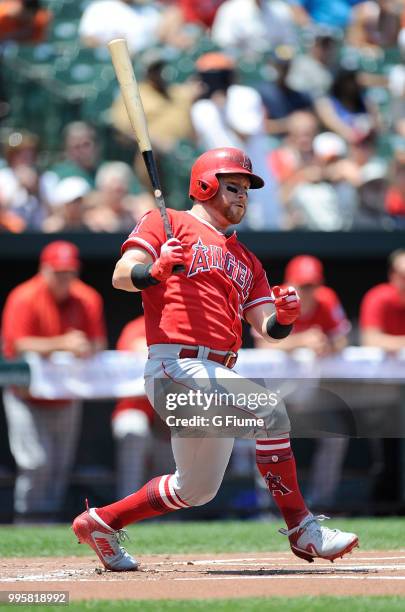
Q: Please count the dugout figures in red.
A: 4